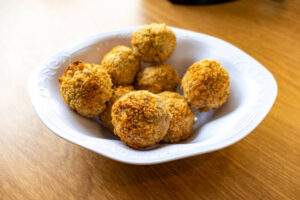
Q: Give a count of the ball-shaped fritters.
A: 8